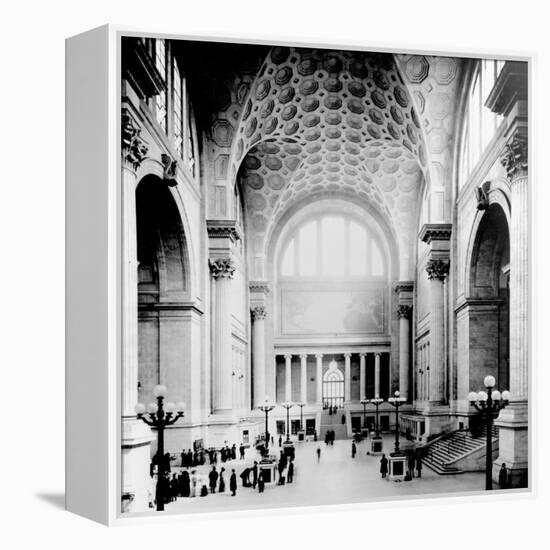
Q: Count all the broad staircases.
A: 2